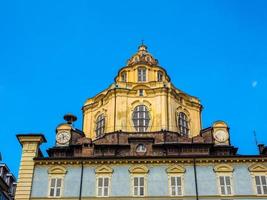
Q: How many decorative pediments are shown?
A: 6